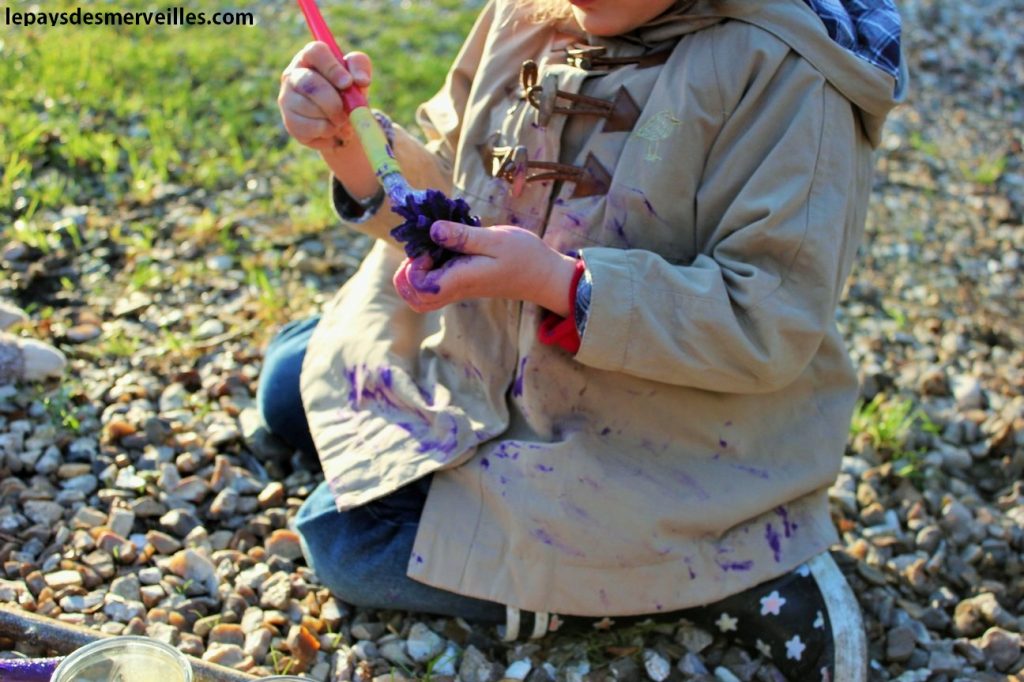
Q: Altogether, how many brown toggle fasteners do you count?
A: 3